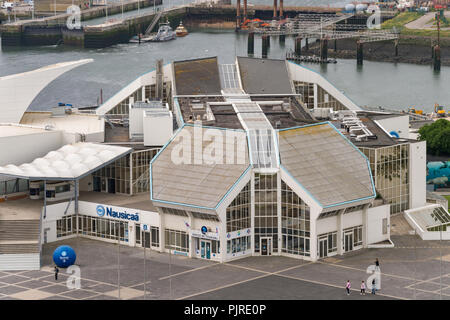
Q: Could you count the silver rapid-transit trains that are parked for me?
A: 0